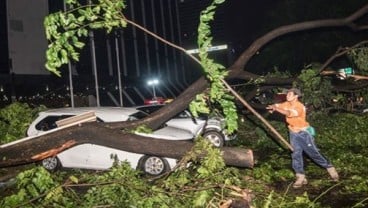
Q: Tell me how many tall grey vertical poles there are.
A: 3